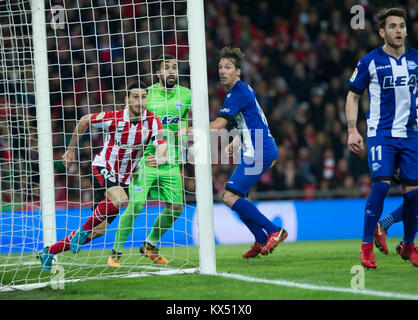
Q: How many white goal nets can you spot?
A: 1